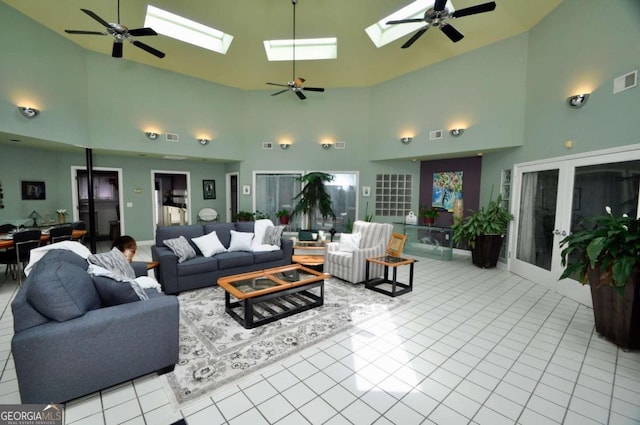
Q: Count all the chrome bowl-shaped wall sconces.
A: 8